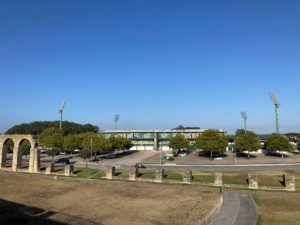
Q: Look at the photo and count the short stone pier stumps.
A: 9